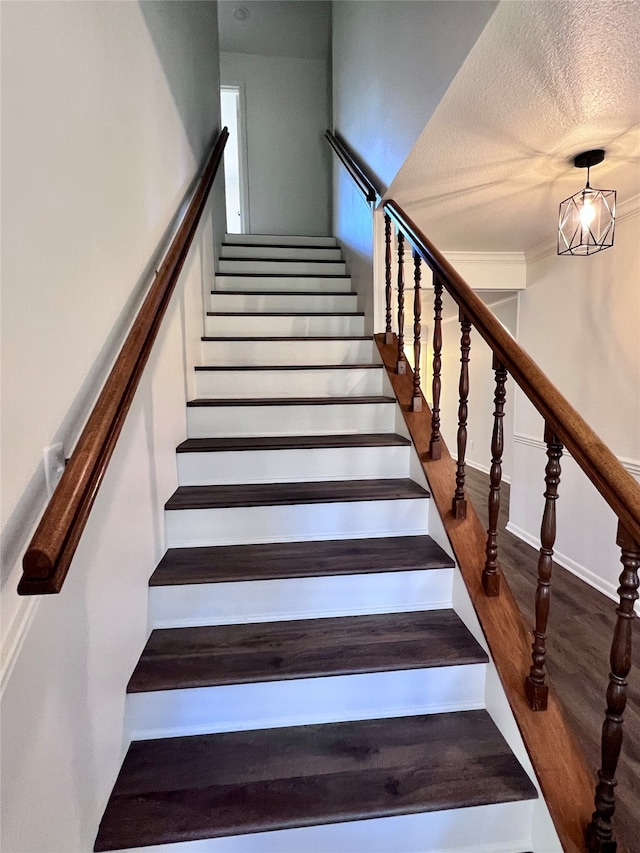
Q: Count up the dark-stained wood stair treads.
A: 13